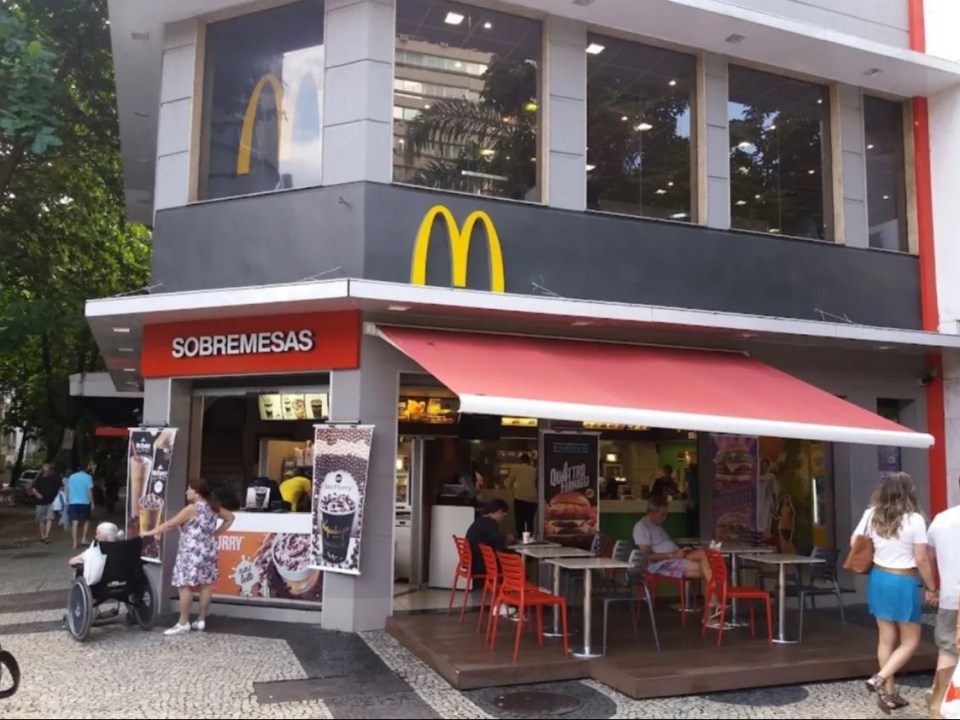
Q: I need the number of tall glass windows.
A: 5